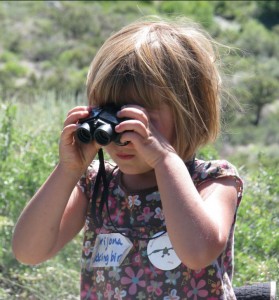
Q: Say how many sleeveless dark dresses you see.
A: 1